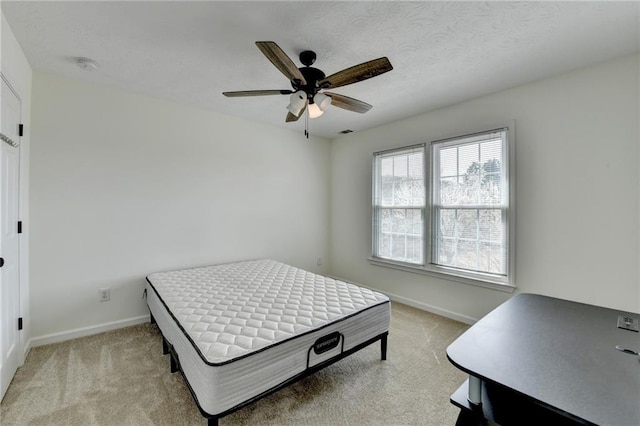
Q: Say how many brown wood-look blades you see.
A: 5